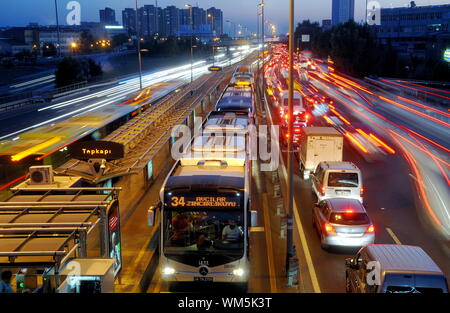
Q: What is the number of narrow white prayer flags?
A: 0